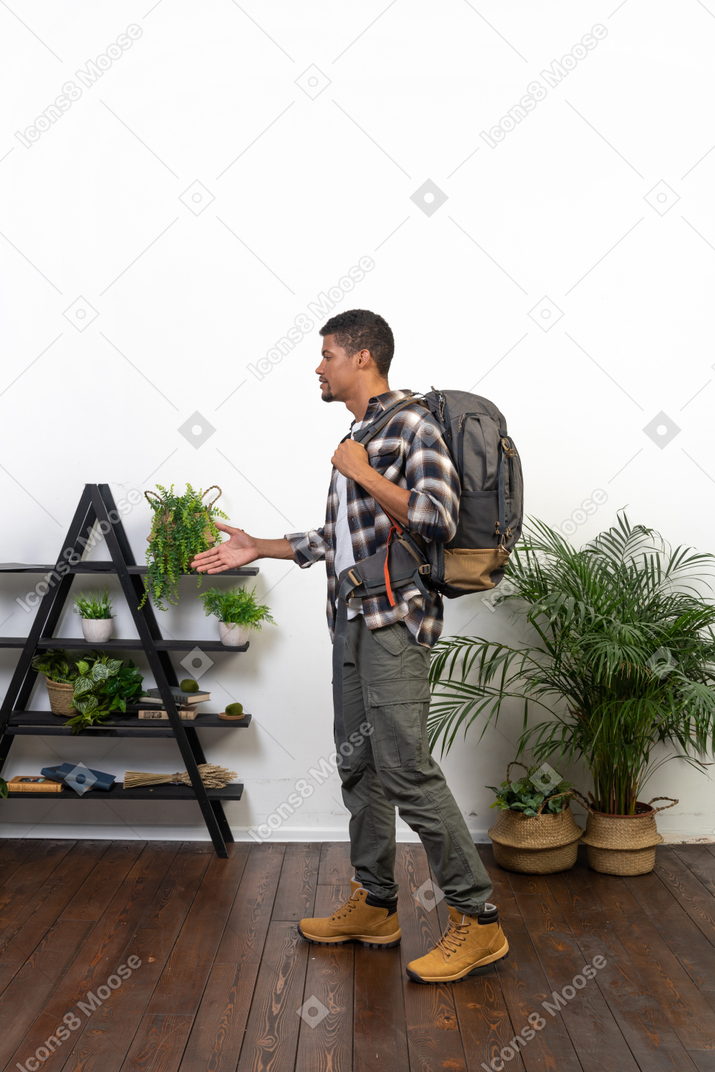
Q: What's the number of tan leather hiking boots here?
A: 2